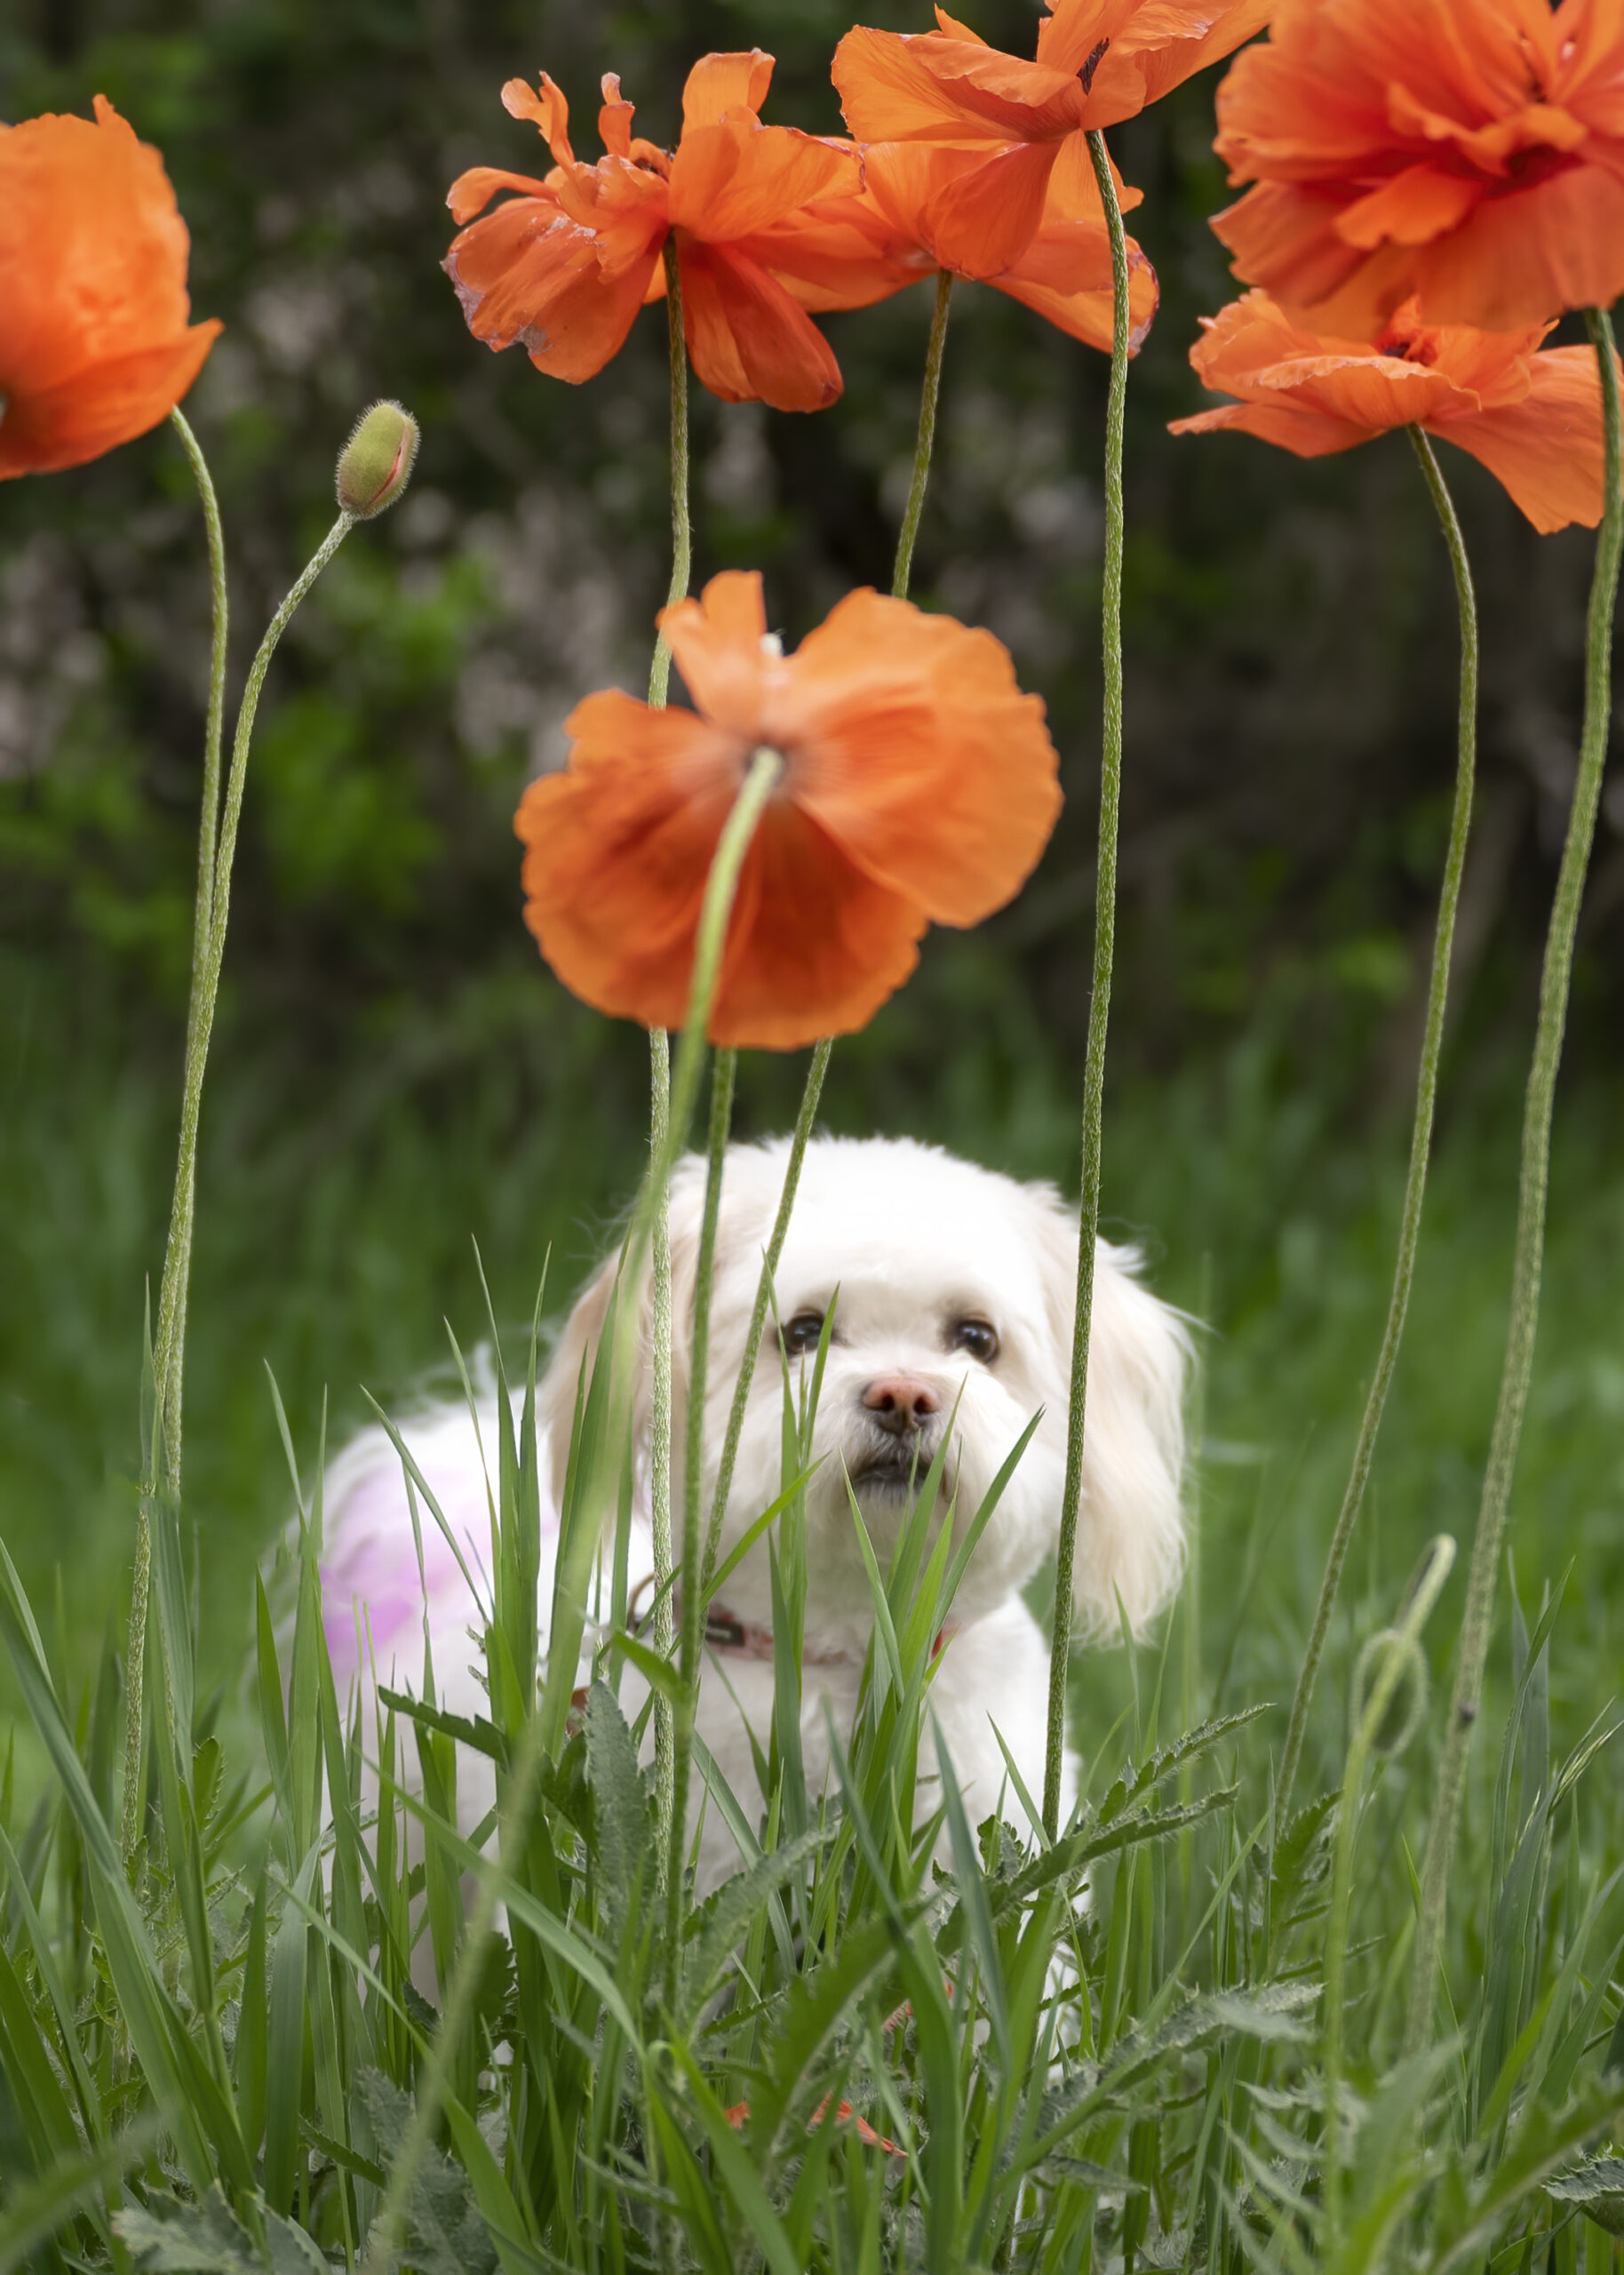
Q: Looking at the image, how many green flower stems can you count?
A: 10